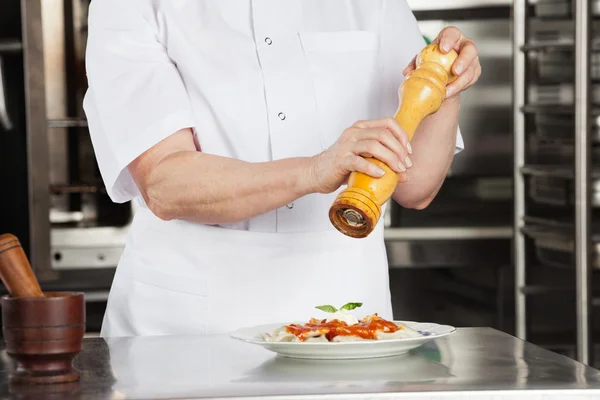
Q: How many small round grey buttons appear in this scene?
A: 3